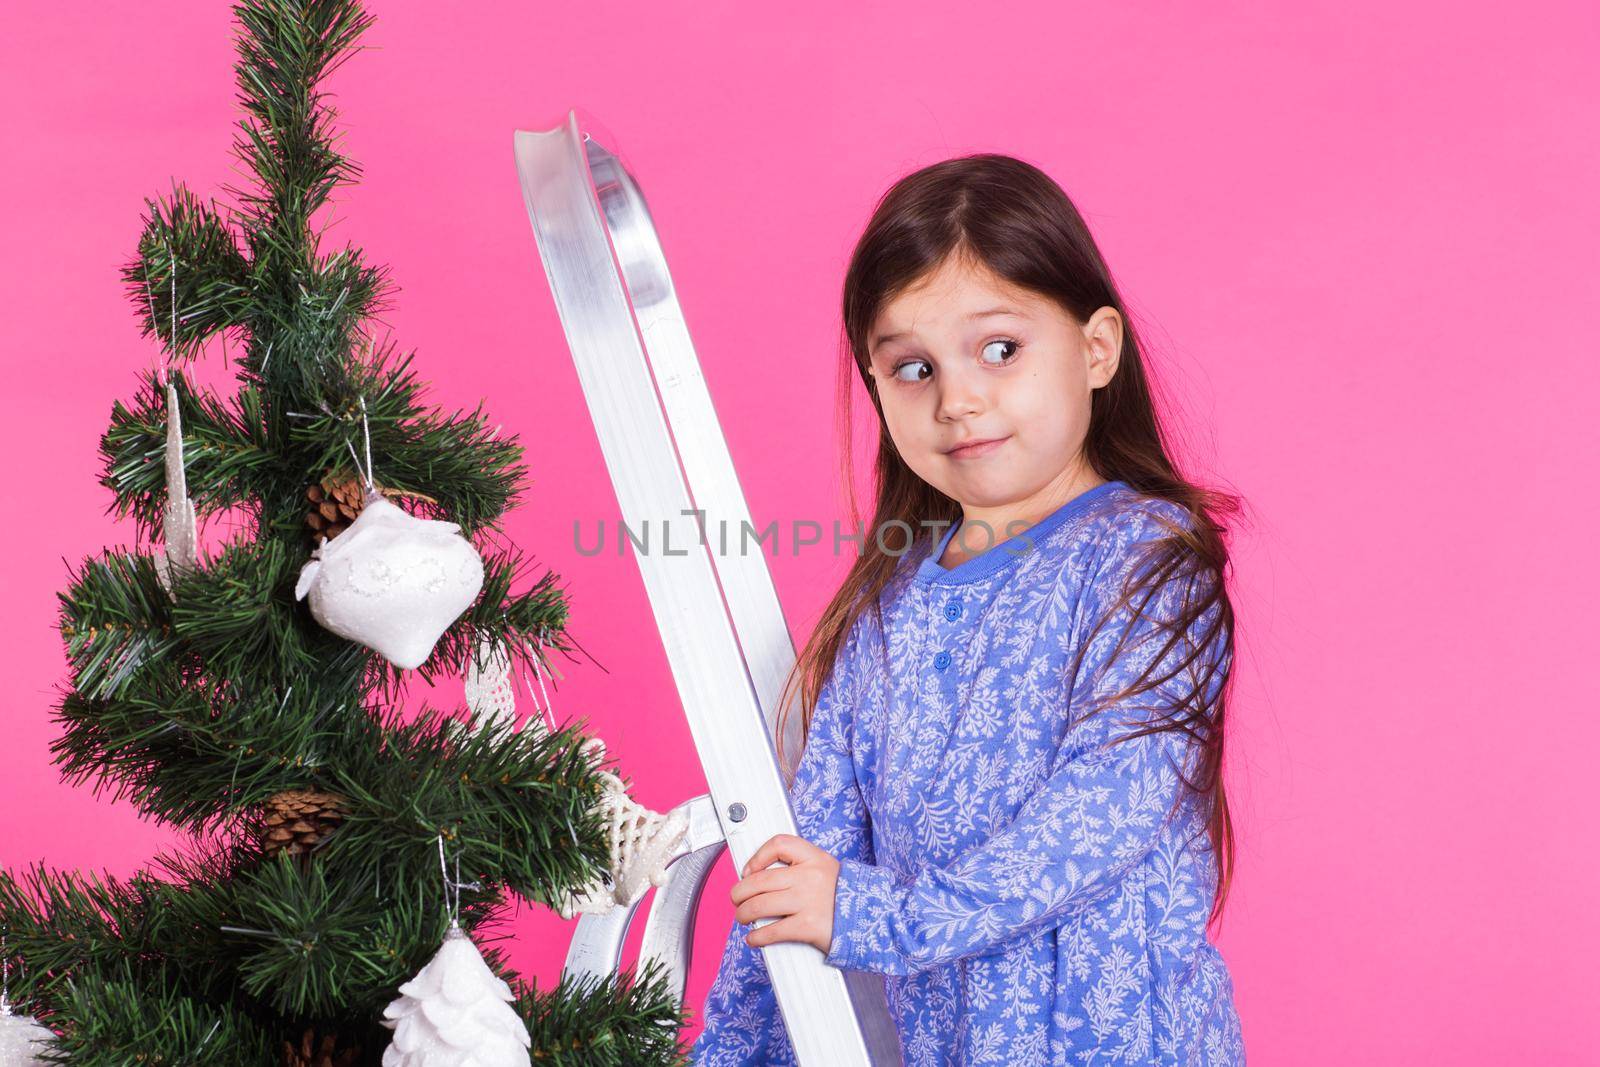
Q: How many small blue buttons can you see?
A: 2